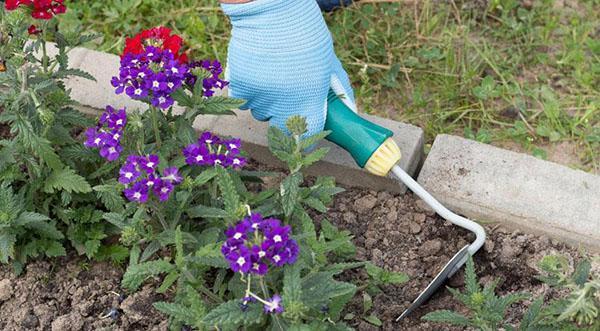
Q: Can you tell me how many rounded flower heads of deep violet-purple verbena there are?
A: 6